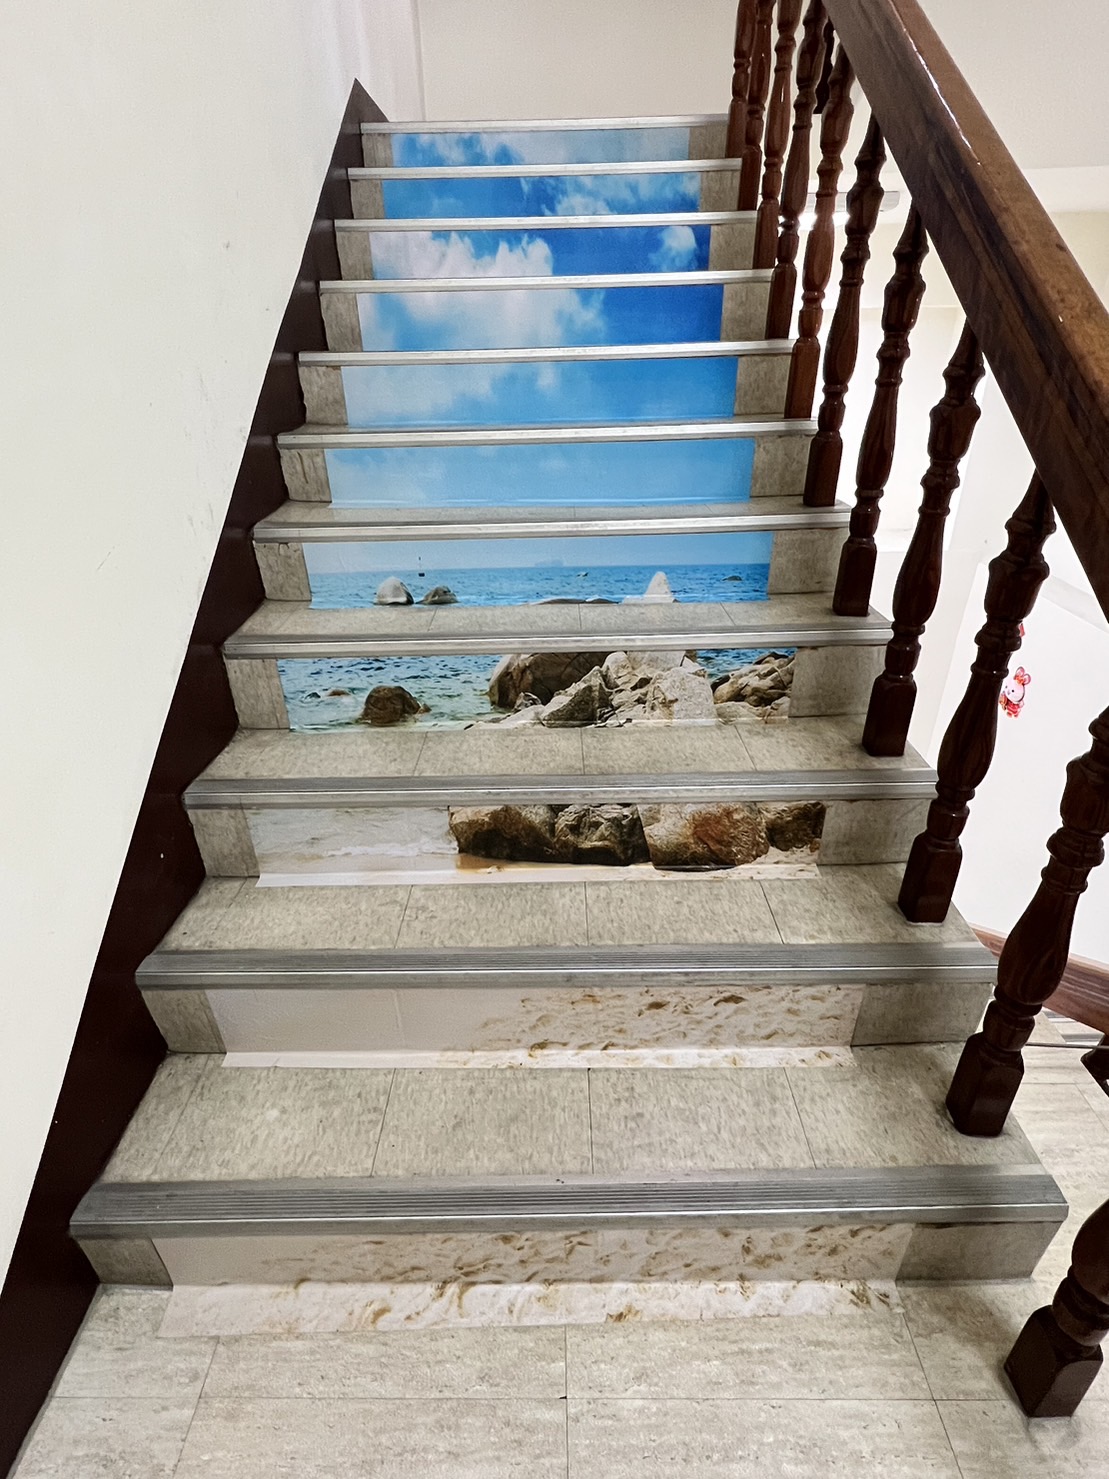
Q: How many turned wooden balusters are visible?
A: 11